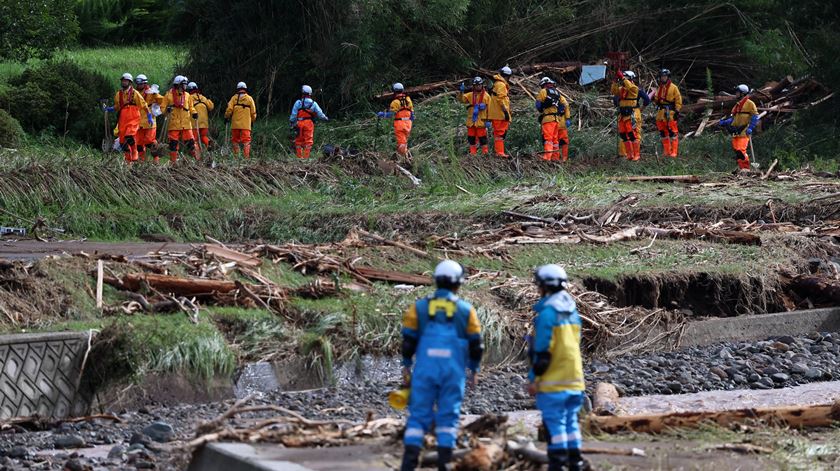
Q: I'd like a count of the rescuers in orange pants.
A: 14